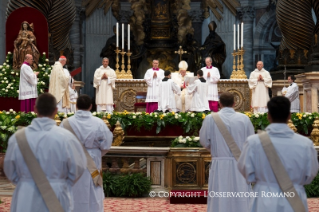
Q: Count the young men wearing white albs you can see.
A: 4